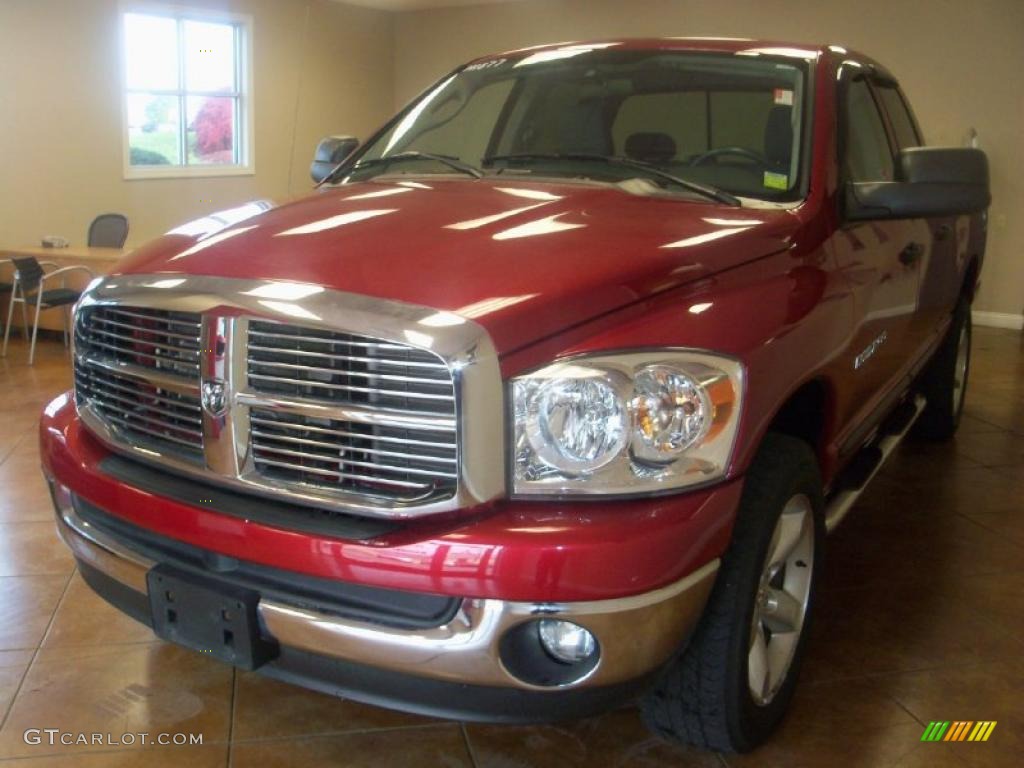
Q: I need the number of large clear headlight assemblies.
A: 1